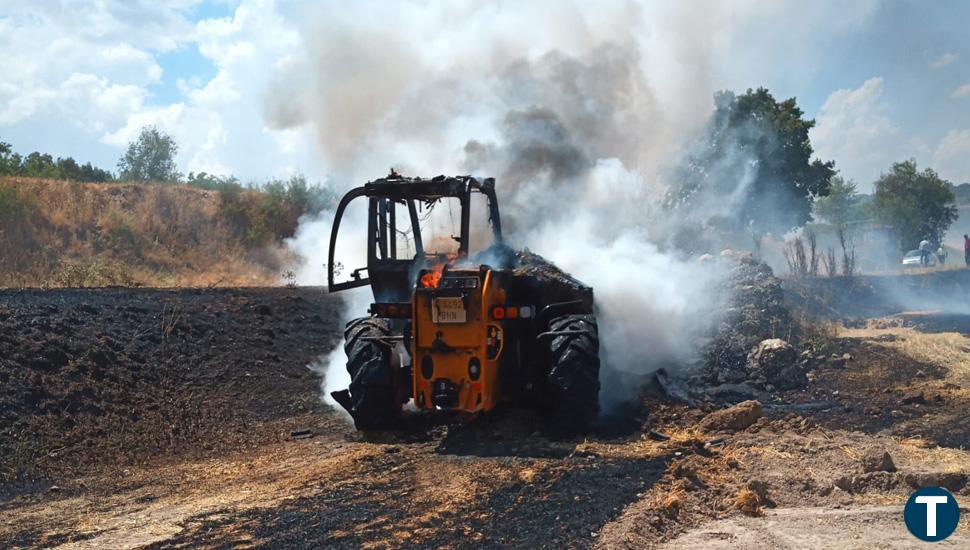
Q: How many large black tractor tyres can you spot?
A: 2